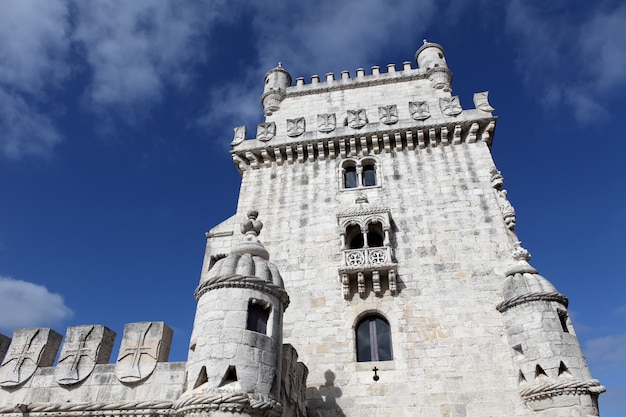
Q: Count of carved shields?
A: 12